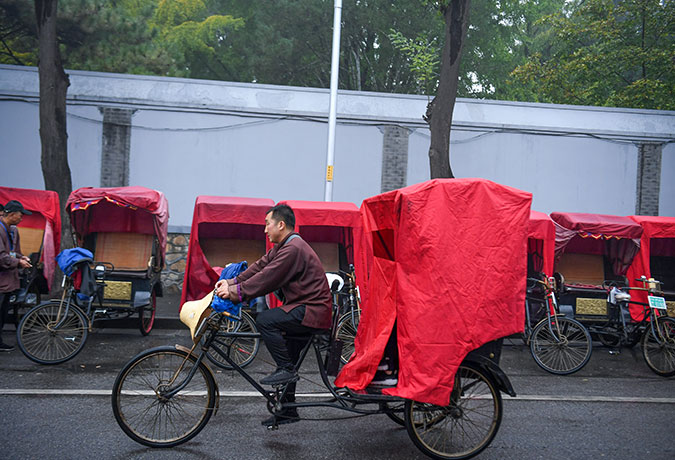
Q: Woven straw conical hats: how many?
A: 1